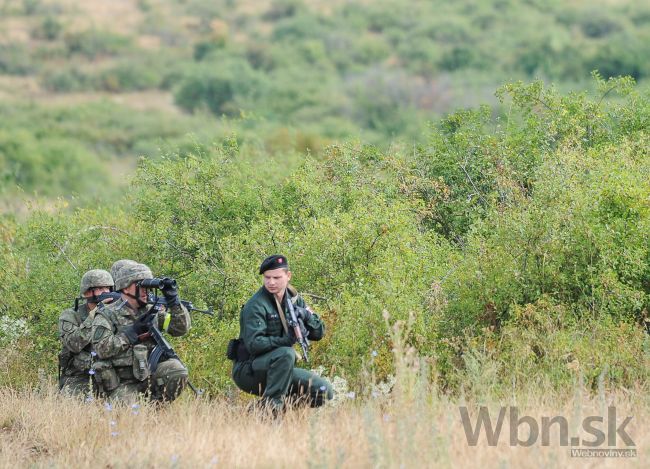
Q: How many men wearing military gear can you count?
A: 4